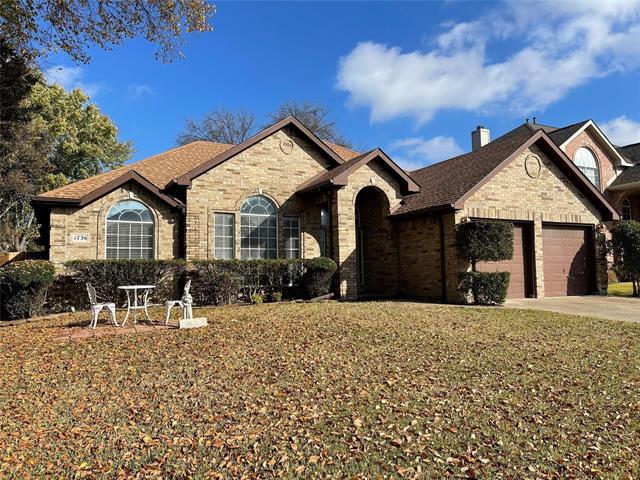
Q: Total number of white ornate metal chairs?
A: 2